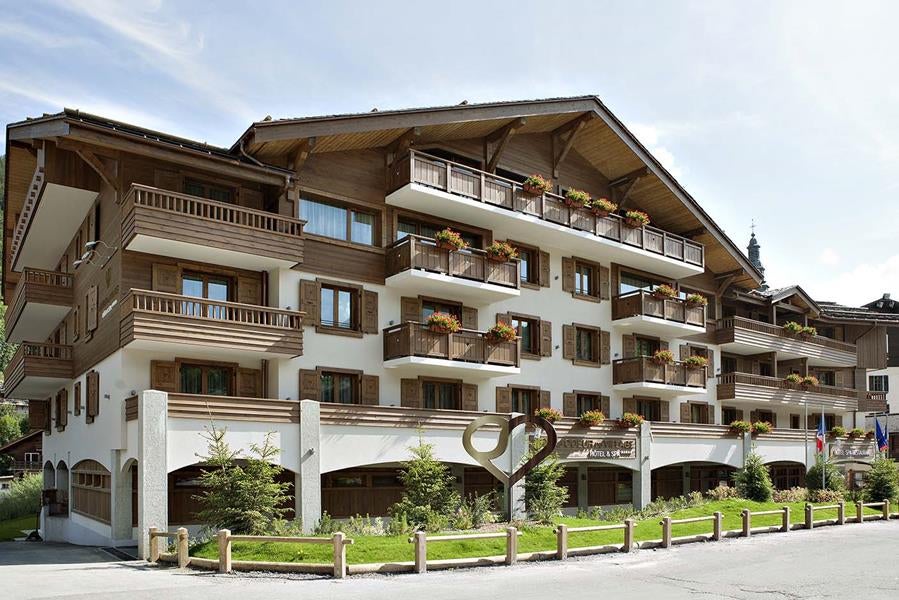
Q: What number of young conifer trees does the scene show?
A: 7